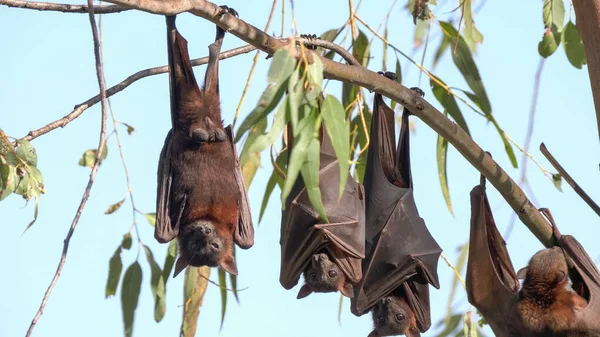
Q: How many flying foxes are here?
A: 4